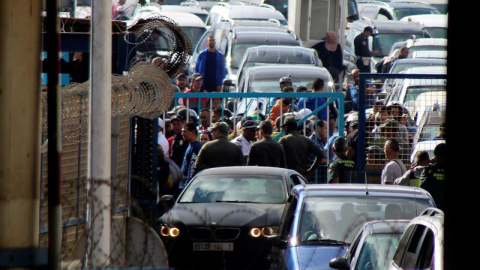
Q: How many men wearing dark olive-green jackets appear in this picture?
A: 3